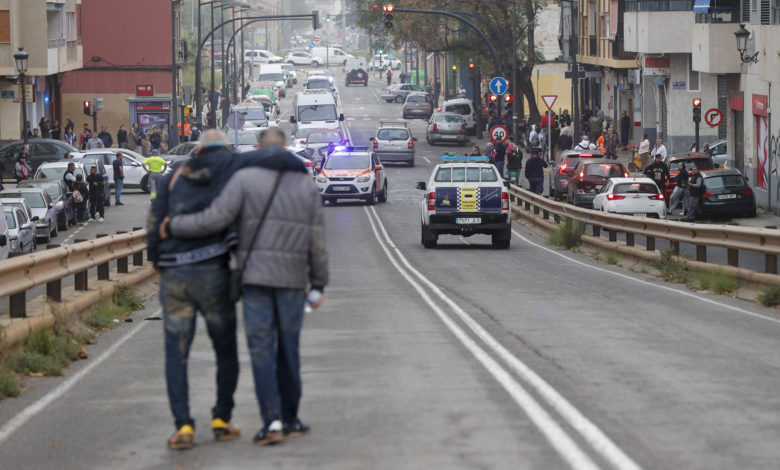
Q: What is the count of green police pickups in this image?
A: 0